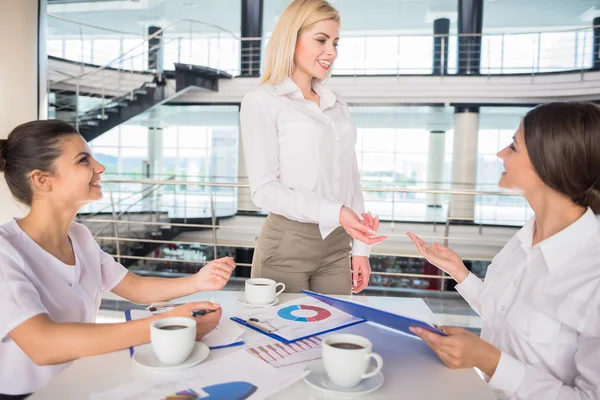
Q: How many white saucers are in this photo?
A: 3